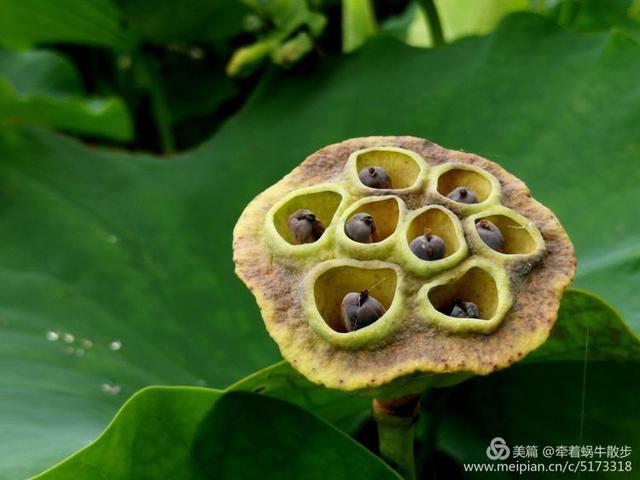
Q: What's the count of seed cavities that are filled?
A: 8